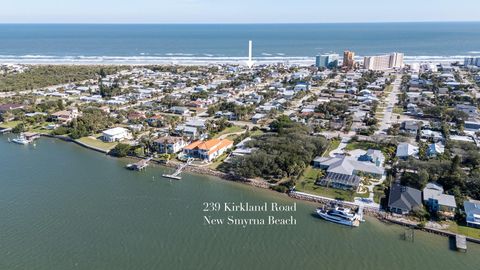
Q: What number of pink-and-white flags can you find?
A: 0